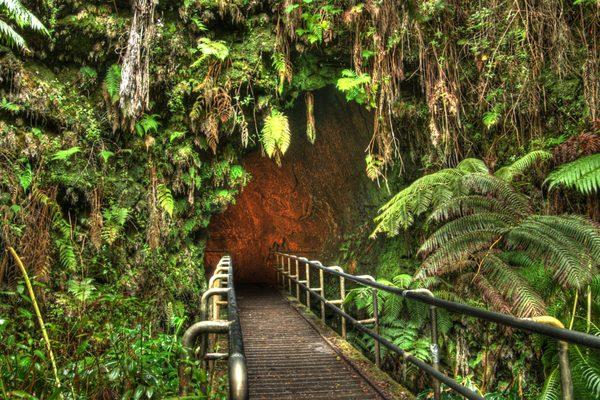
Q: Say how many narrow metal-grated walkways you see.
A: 1